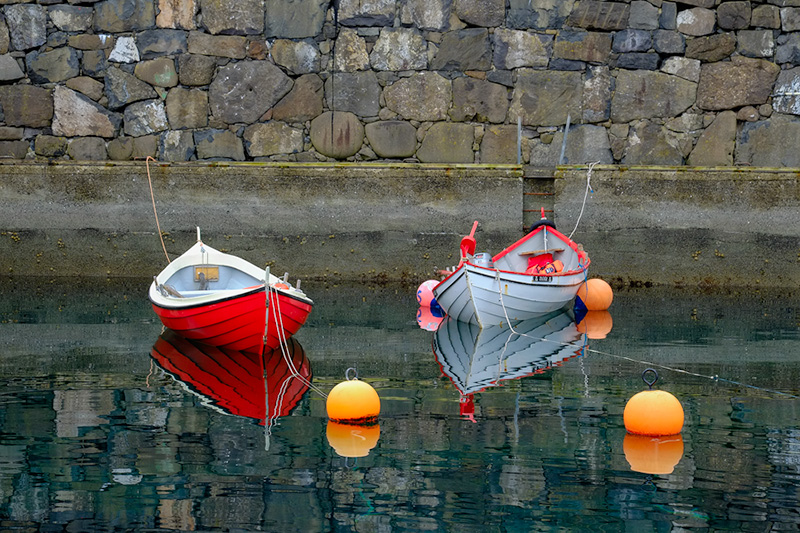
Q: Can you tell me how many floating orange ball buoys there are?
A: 3